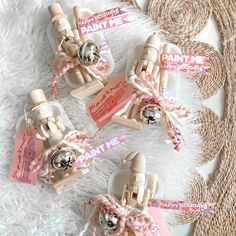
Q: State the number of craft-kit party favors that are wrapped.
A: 4